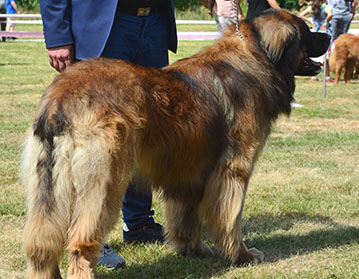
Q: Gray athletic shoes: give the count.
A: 1